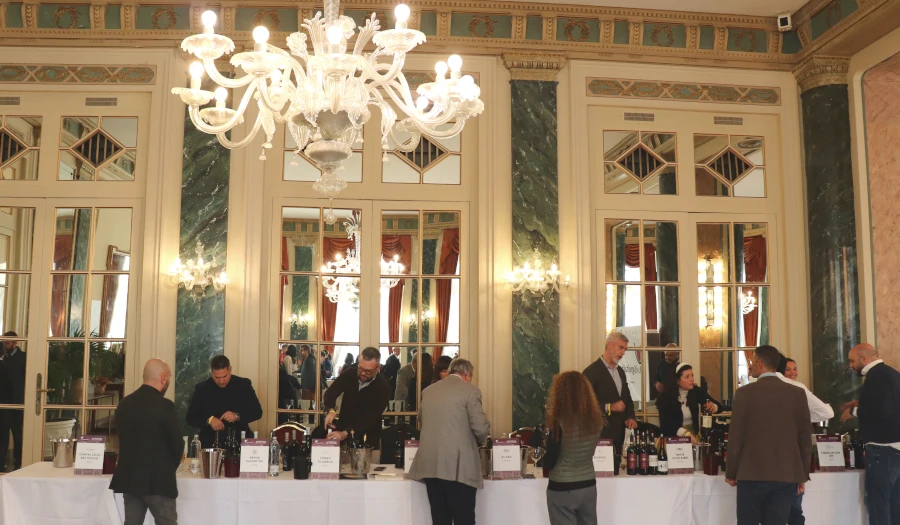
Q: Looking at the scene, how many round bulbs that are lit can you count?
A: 11